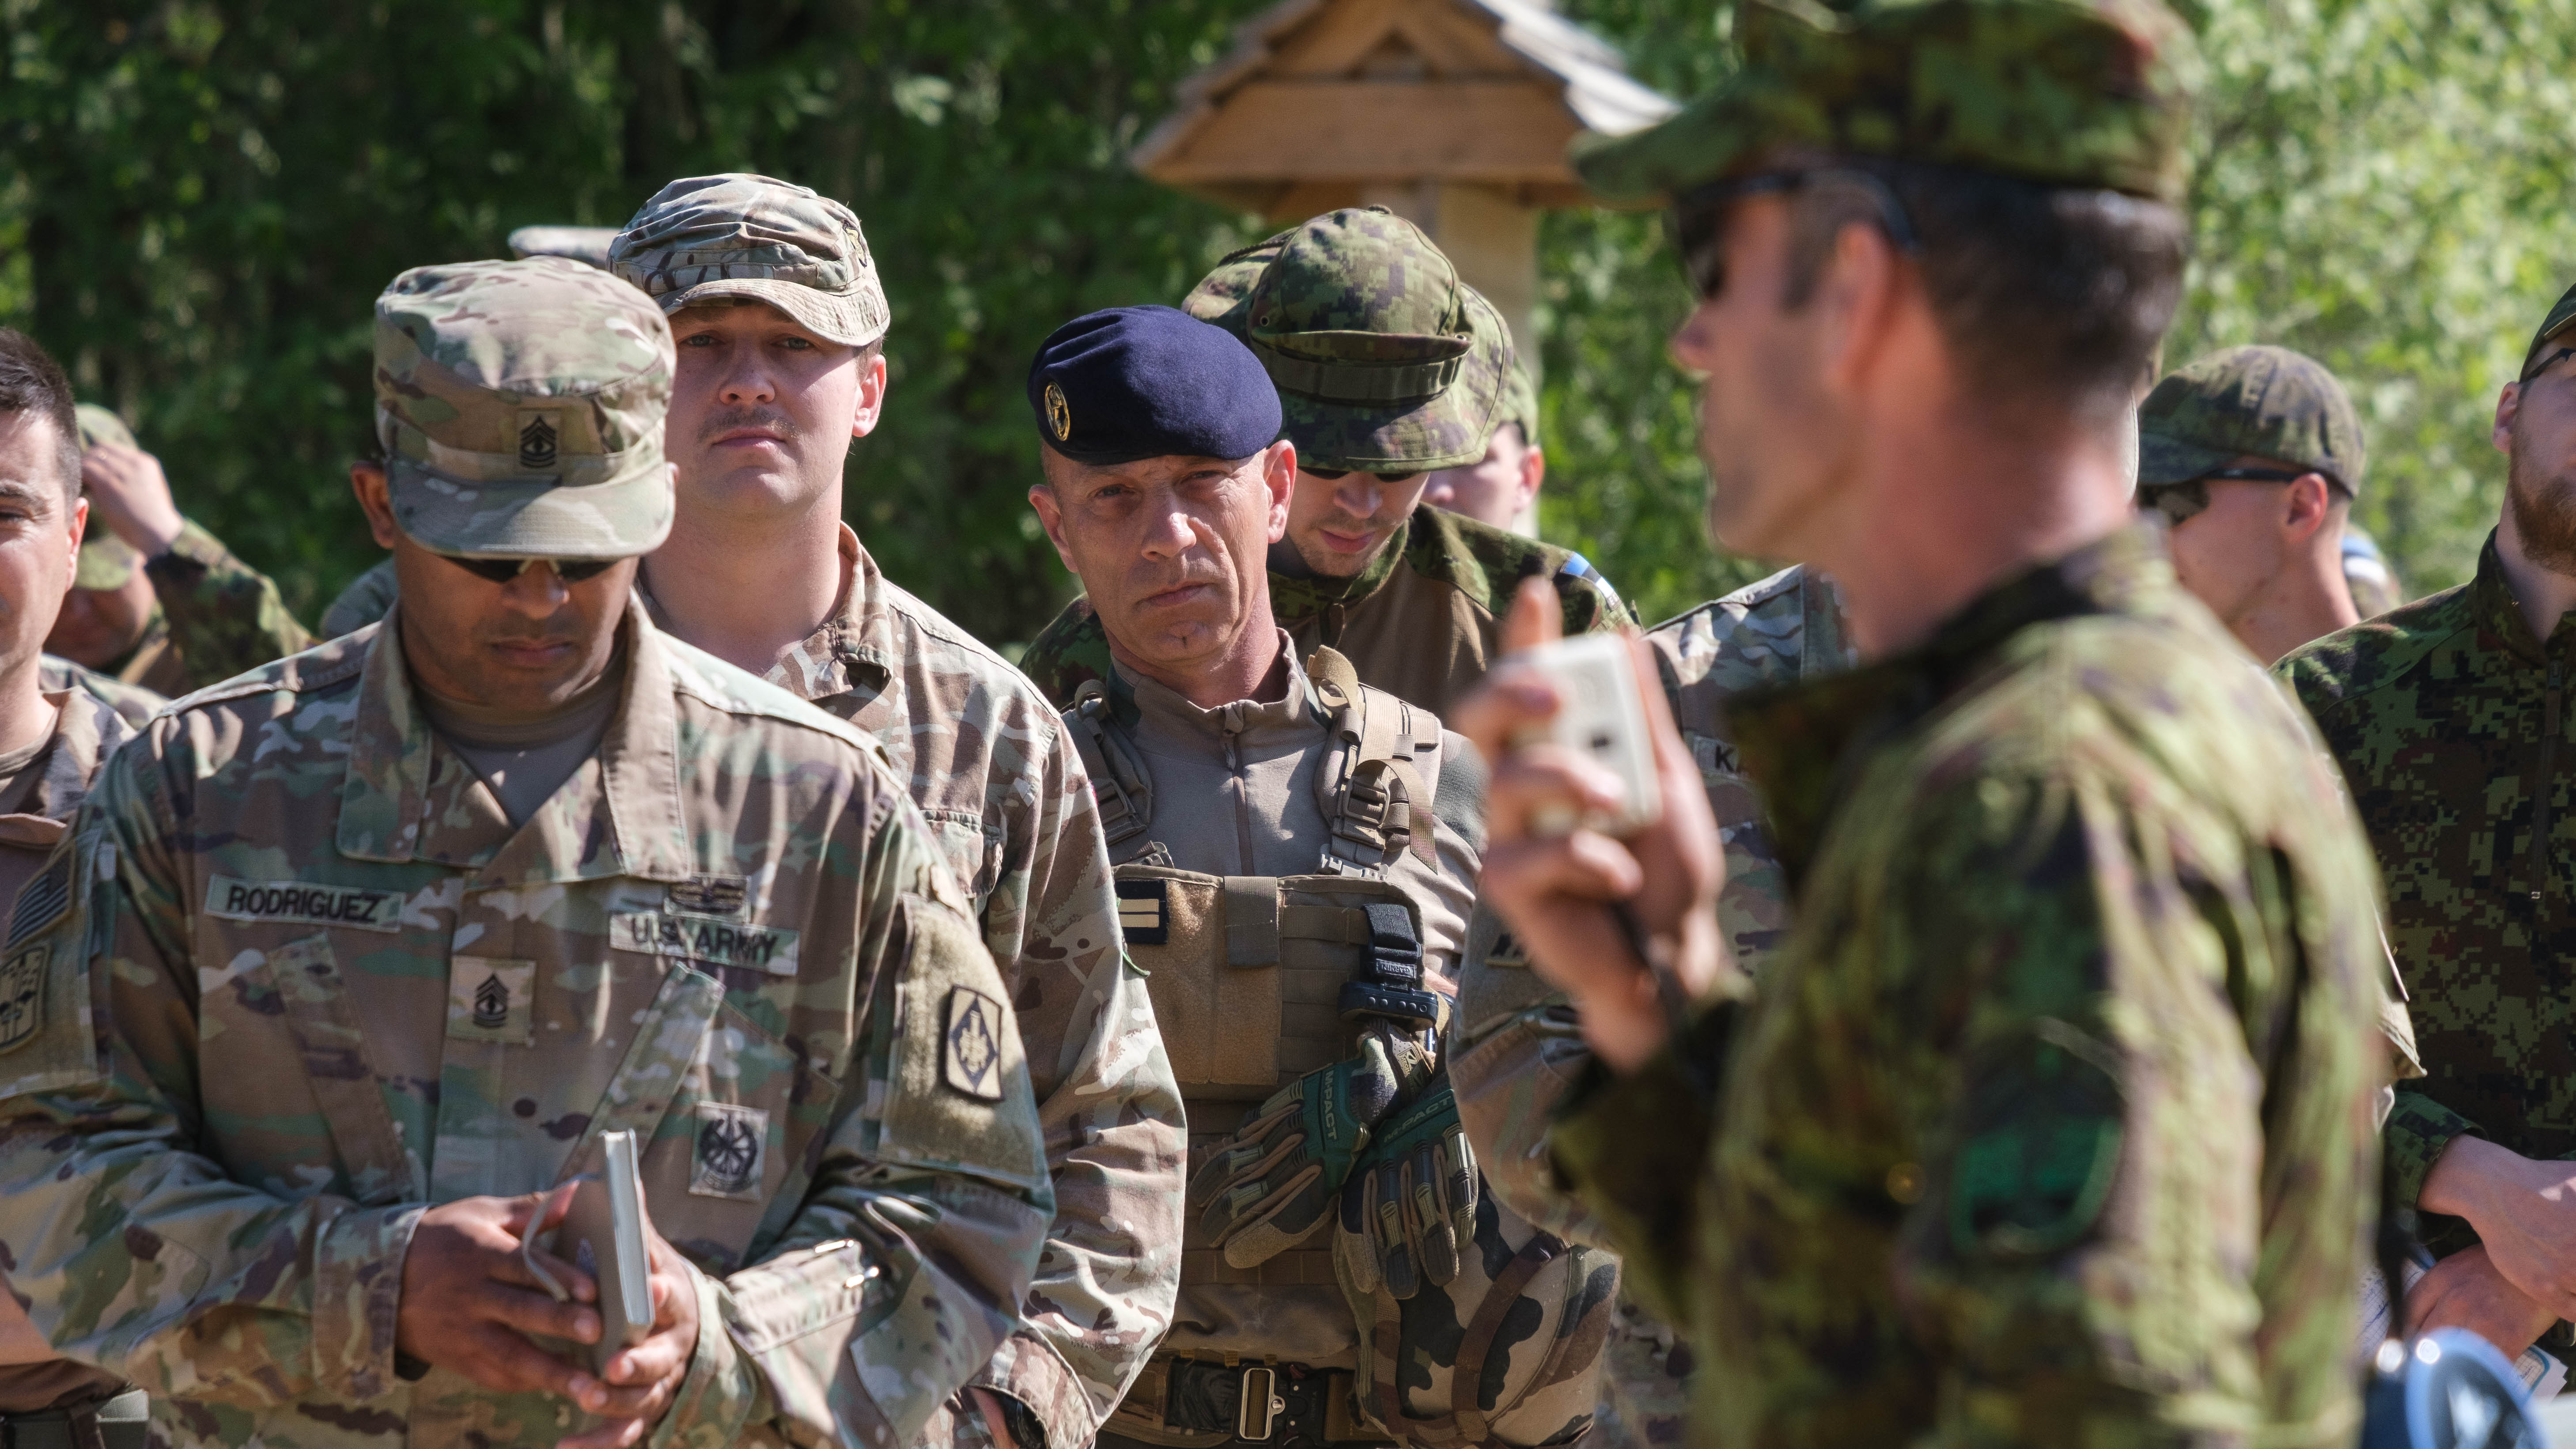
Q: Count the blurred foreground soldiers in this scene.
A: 1